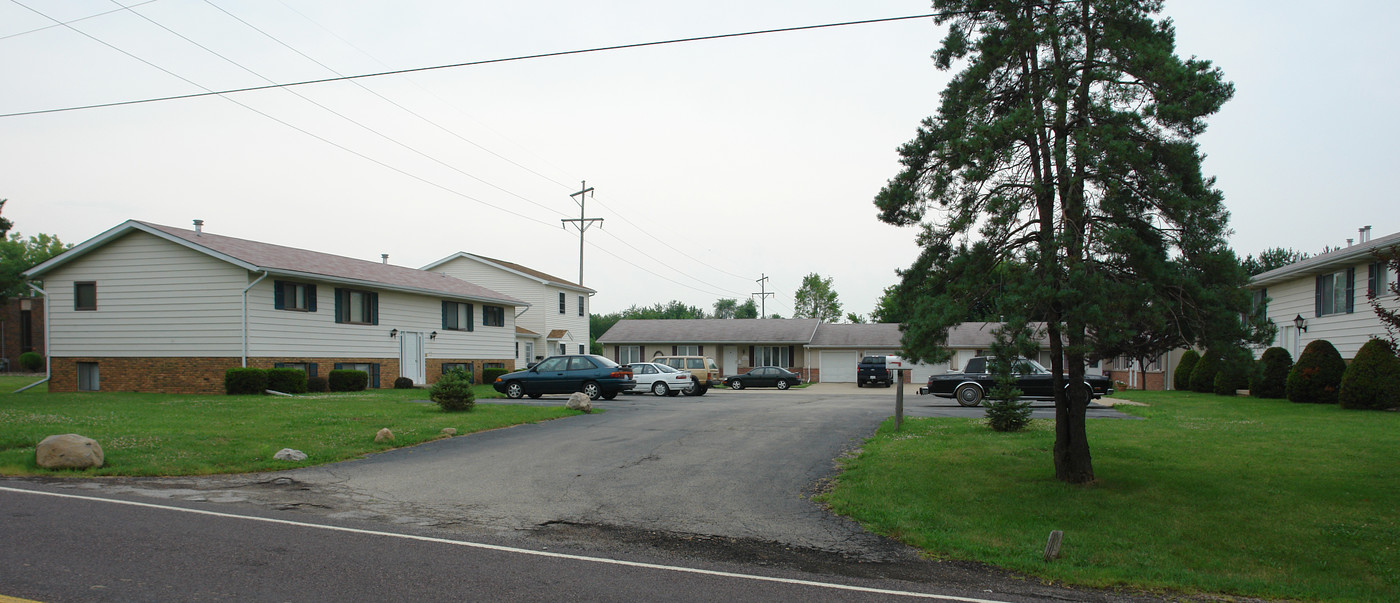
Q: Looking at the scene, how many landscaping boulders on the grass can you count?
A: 5